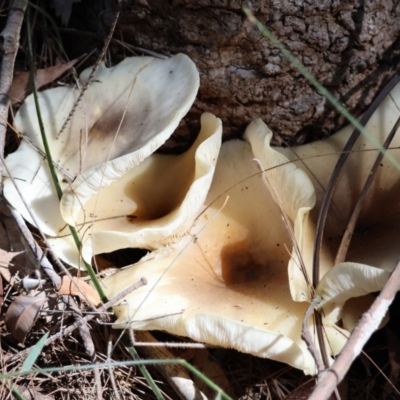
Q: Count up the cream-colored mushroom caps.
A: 4